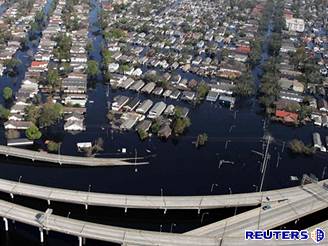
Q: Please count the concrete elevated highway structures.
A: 3